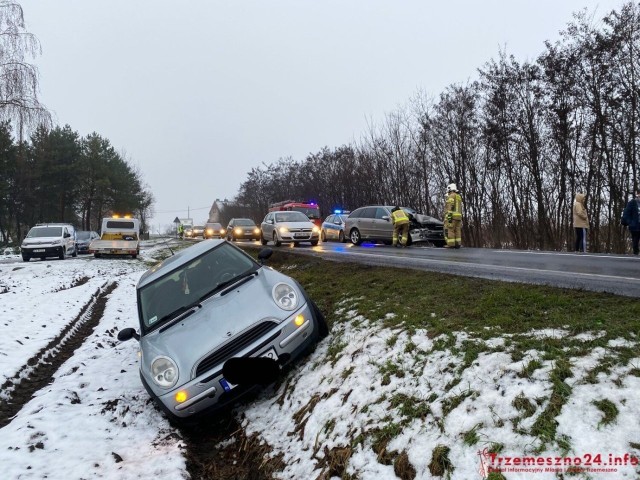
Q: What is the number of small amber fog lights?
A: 2